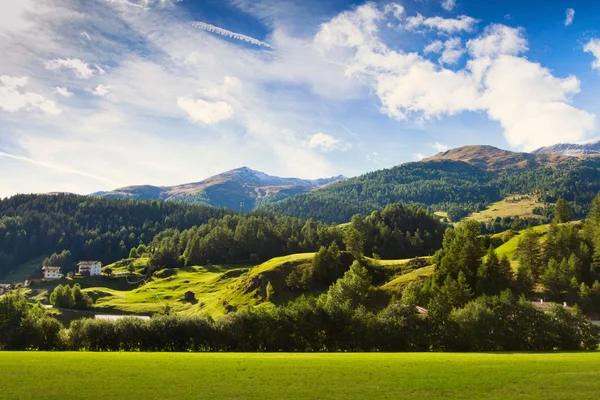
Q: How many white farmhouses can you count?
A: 2